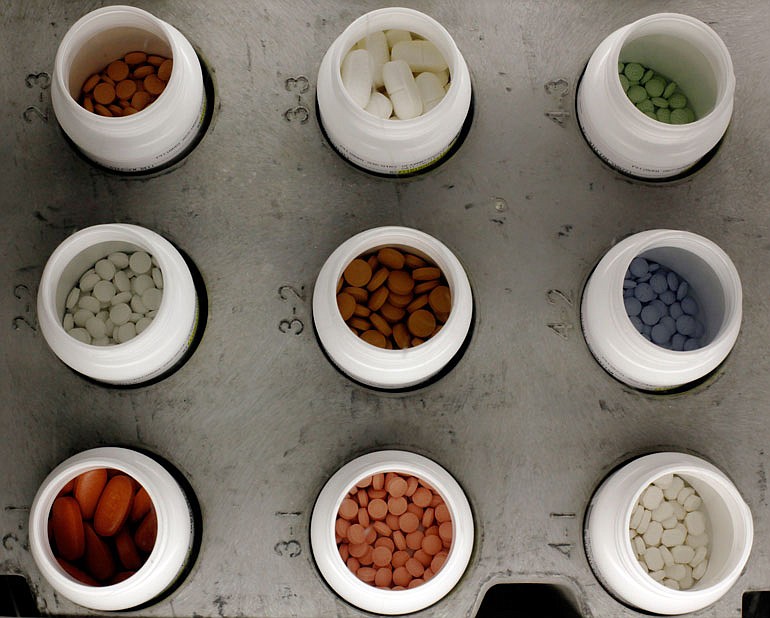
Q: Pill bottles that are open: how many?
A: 9